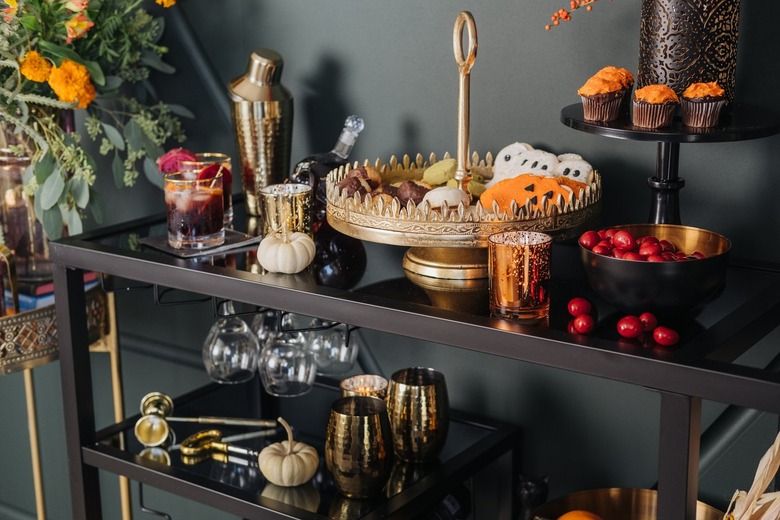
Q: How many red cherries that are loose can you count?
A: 5